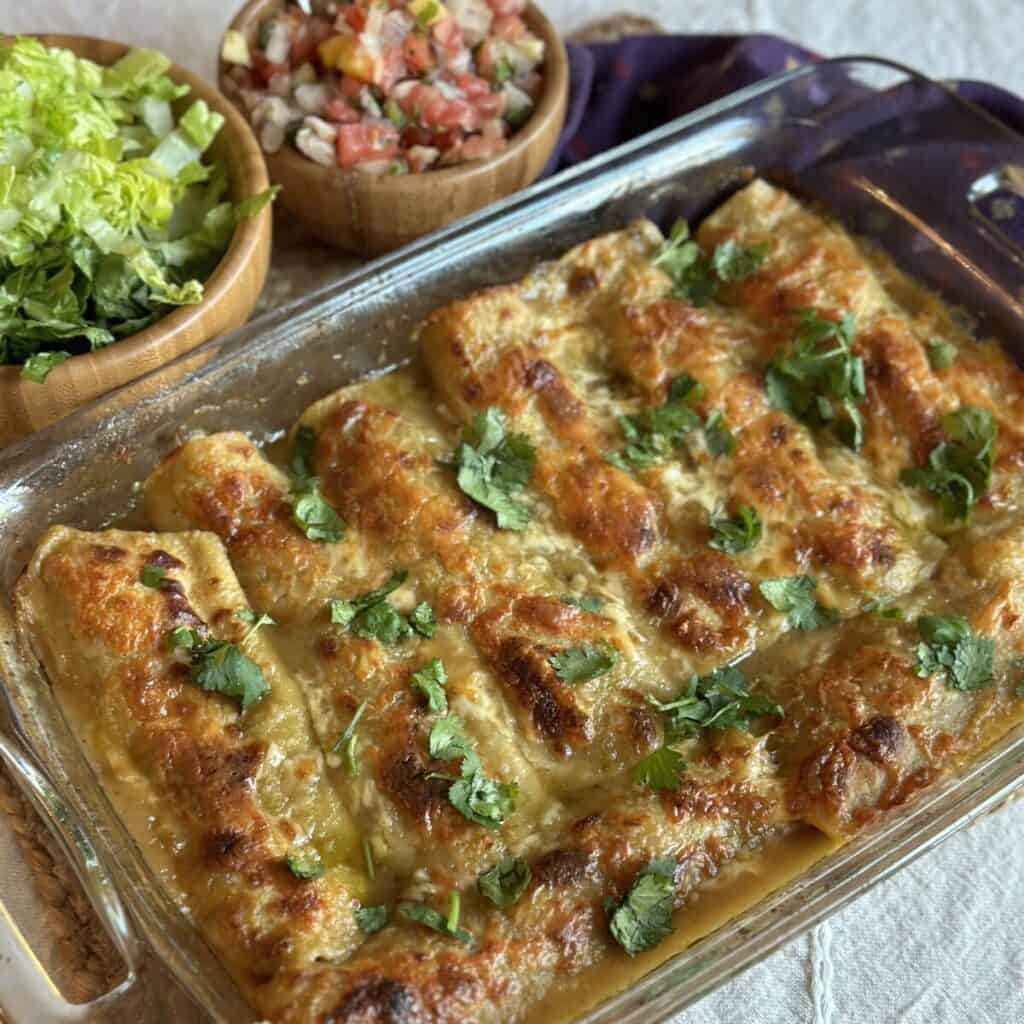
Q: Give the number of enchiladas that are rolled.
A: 8